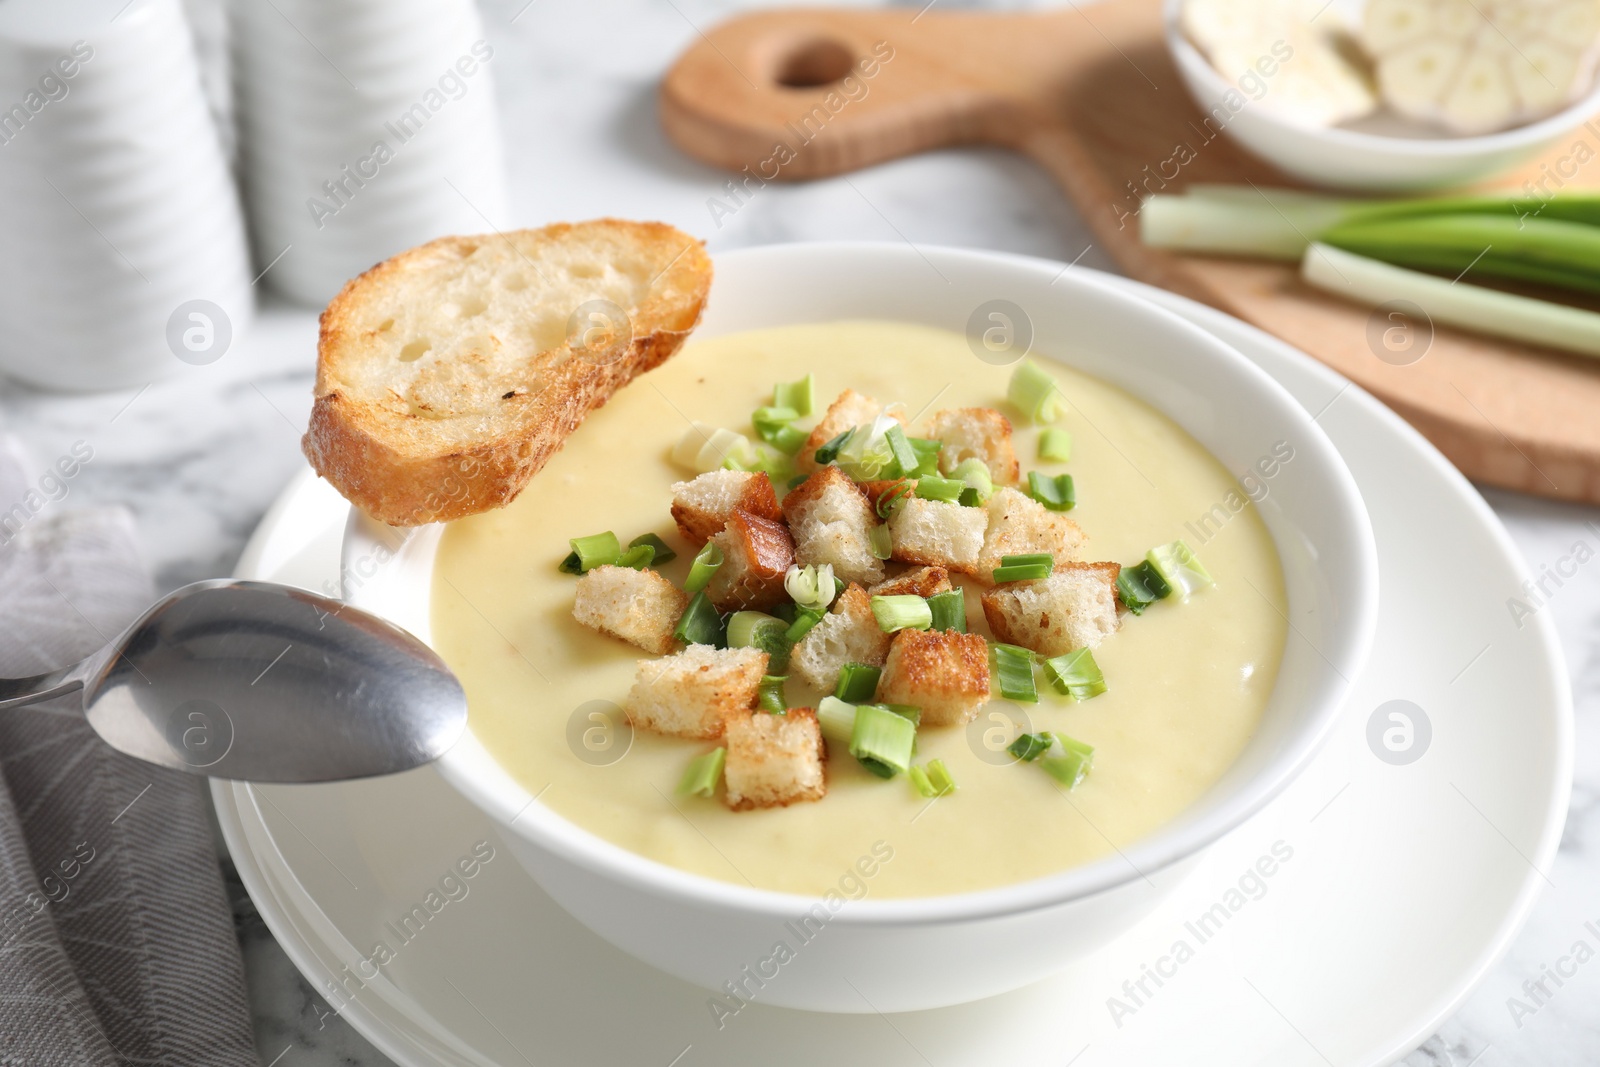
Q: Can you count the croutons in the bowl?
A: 15